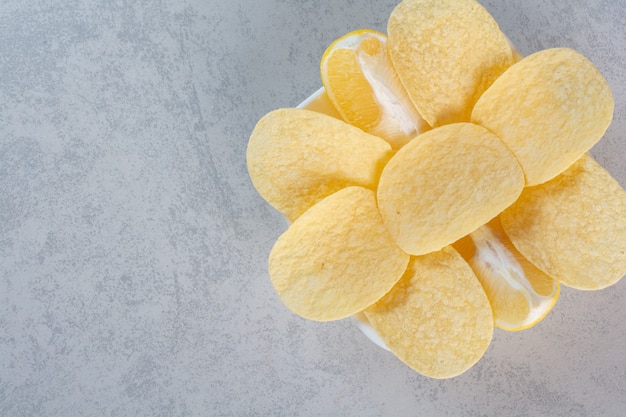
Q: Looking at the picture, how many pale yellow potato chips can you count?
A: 7